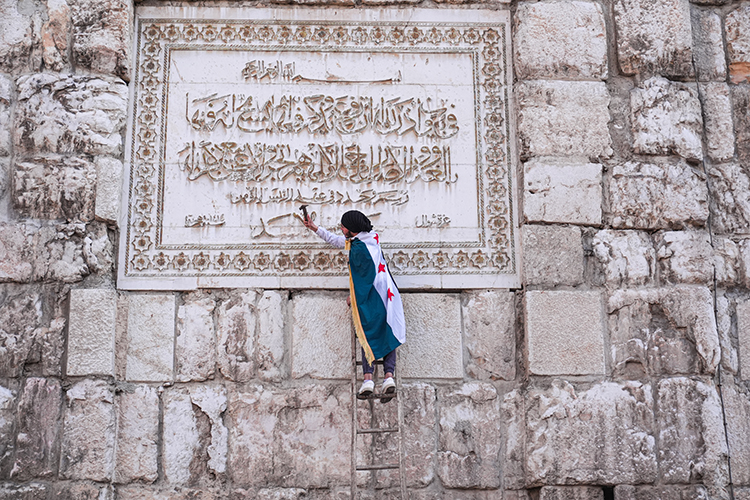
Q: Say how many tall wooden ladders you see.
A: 1